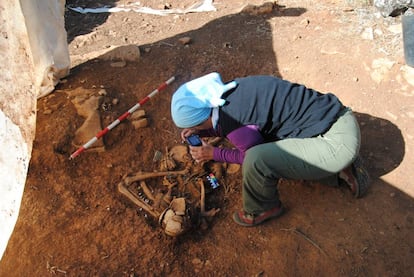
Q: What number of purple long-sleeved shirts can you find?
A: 1